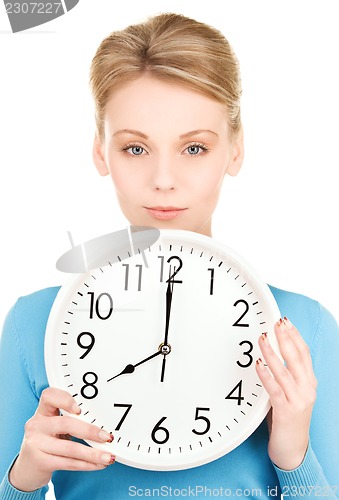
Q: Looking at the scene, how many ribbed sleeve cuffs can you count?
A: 2